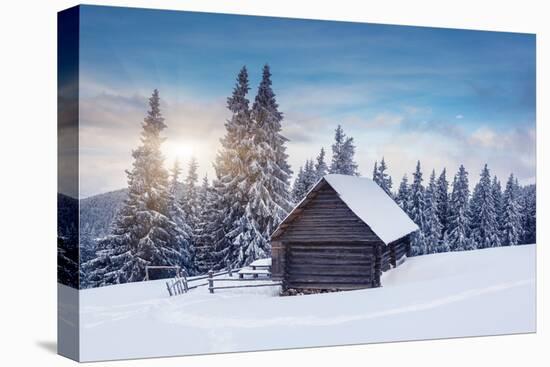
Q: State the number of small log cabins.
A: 1